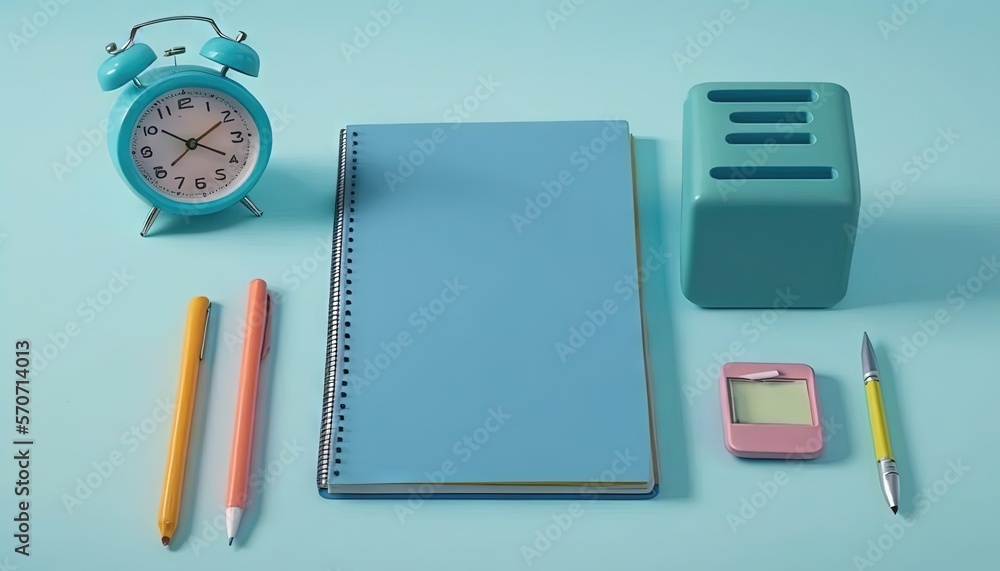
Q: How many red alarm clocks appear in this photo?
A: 0